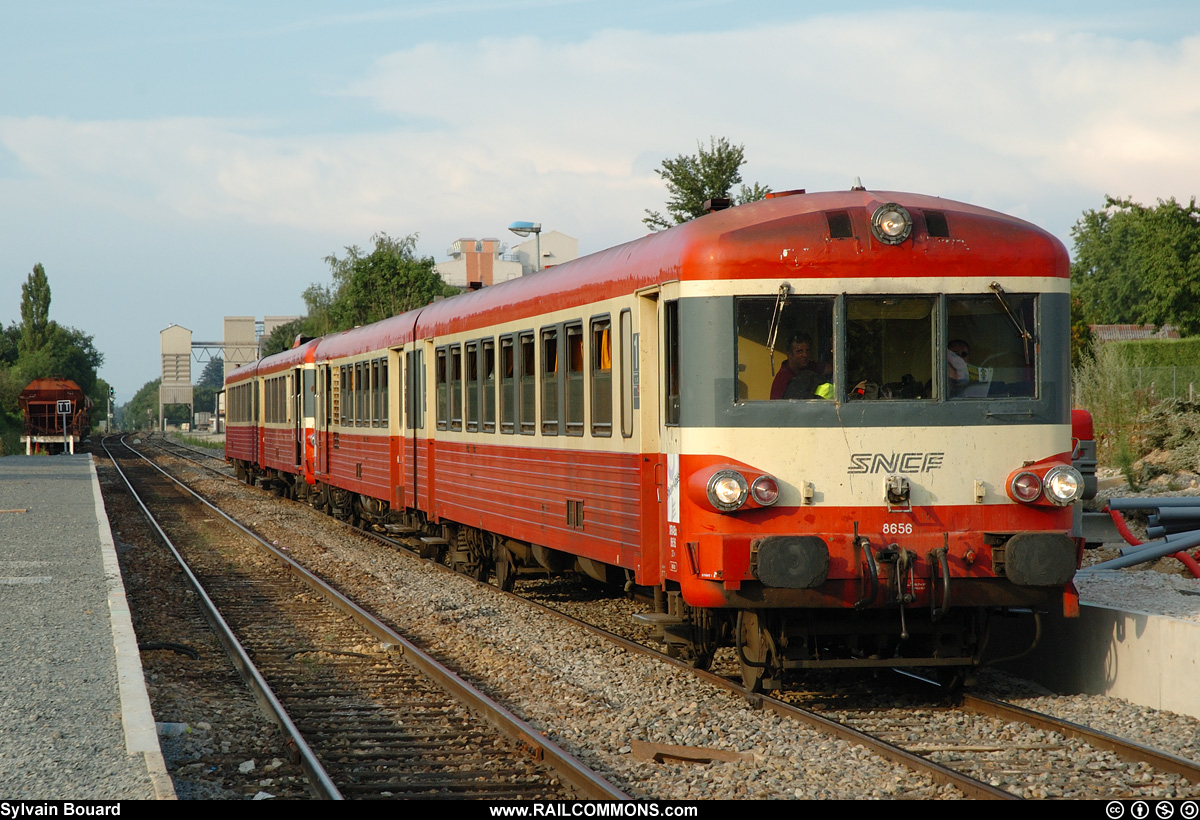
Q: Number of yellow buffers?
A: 0